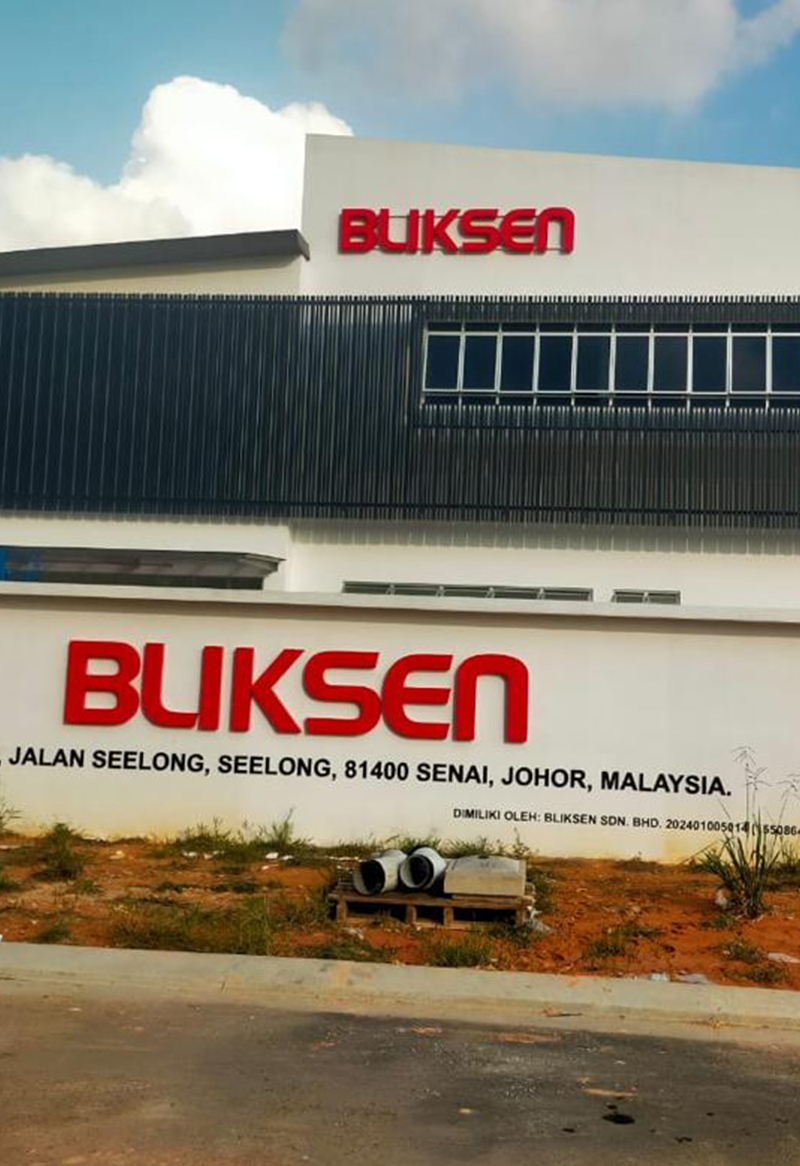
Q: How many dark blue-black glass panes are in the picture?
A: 10